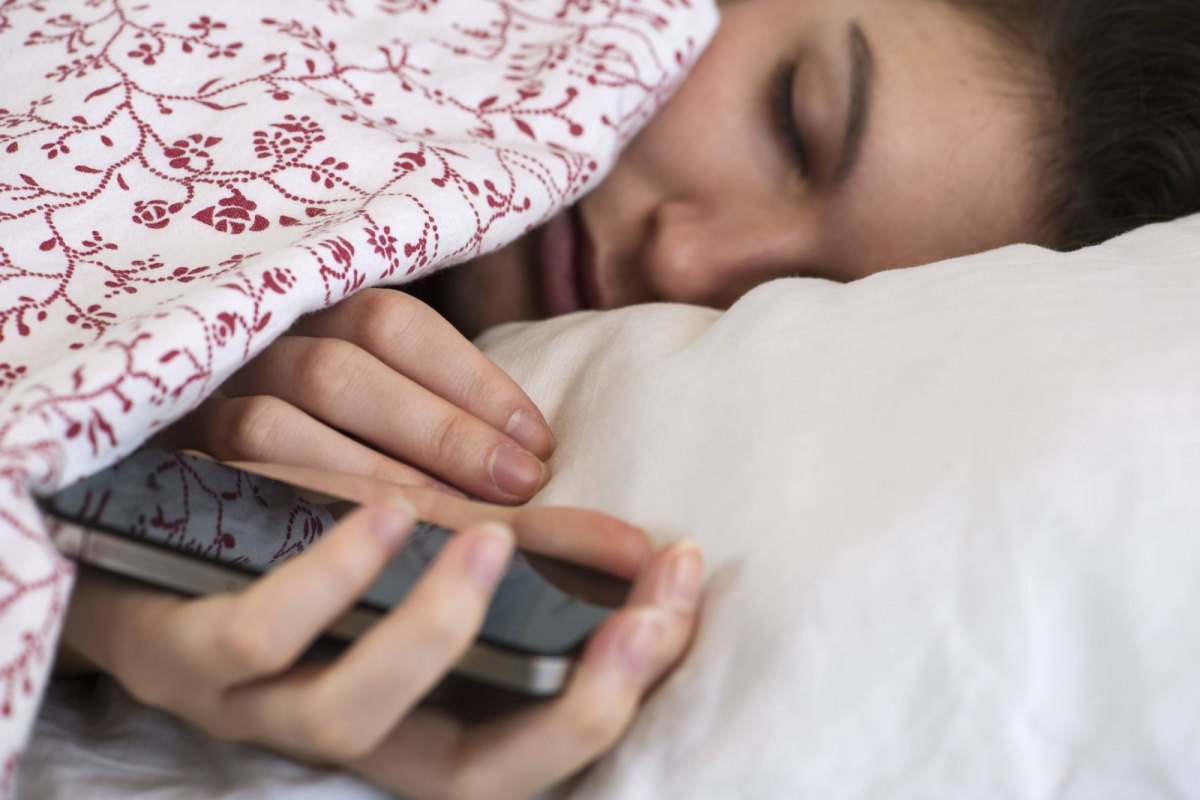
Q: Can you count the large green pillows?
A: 0